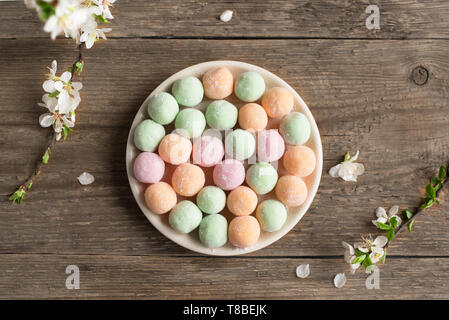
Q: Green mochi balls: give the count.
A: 13